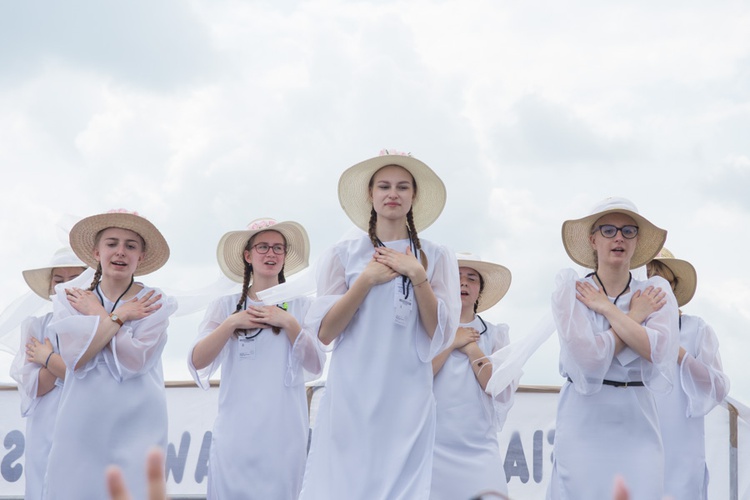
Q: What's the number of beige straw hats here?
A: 7